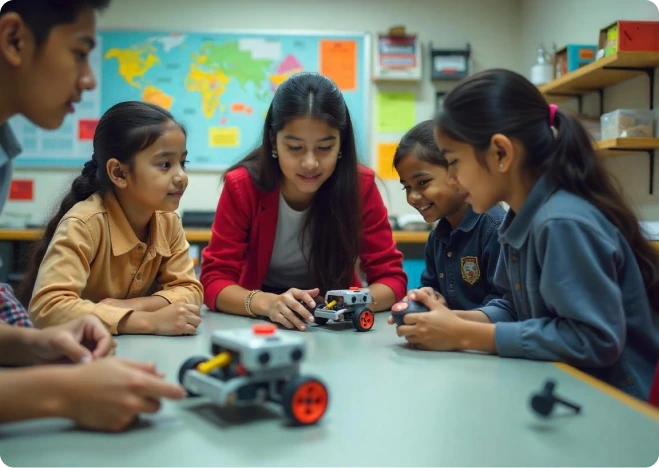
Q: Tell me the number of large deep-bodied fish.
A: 0